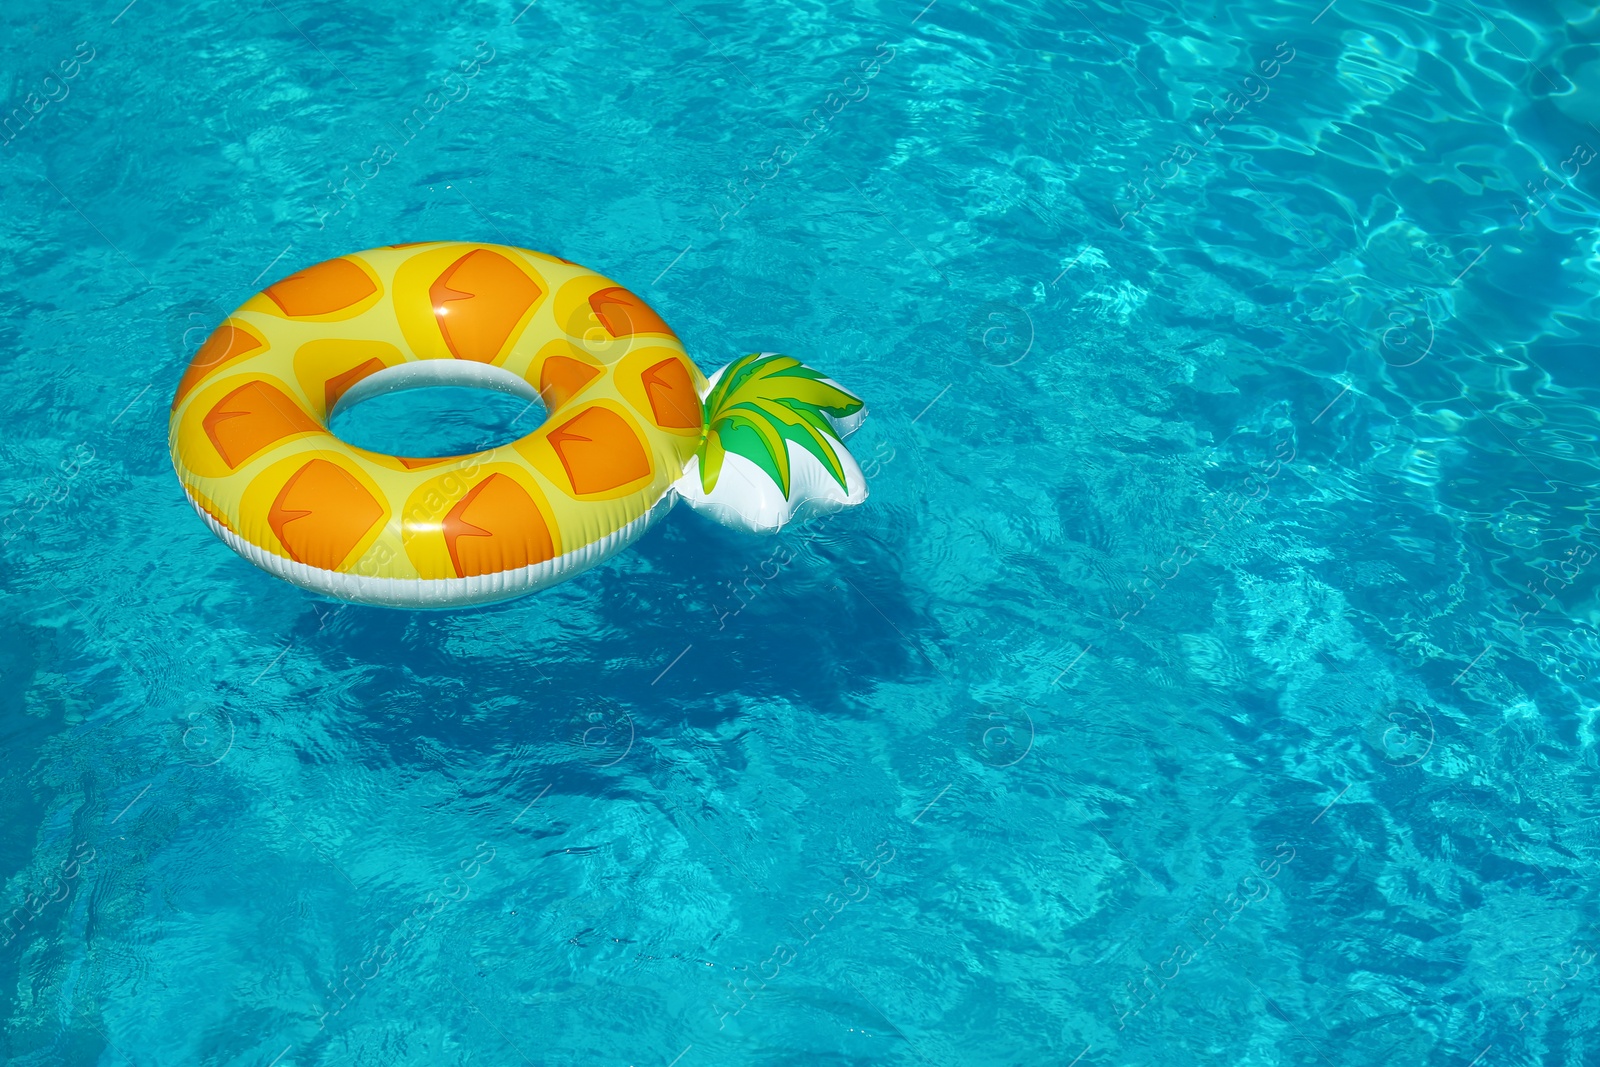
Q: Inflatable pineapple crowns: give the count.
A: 1